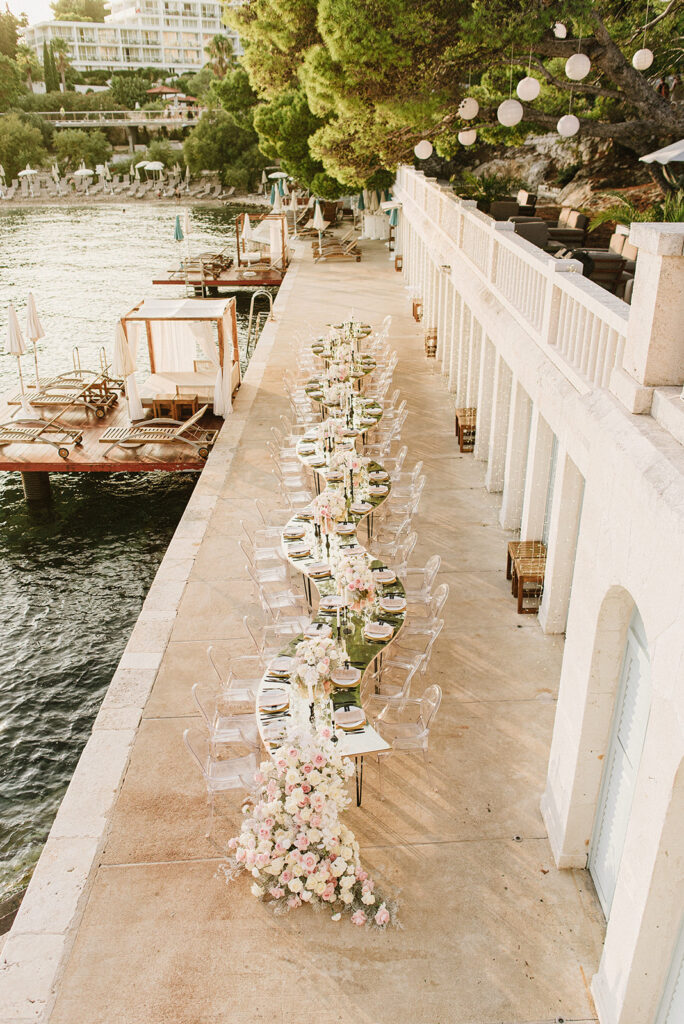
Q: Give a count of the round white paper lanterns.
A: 9